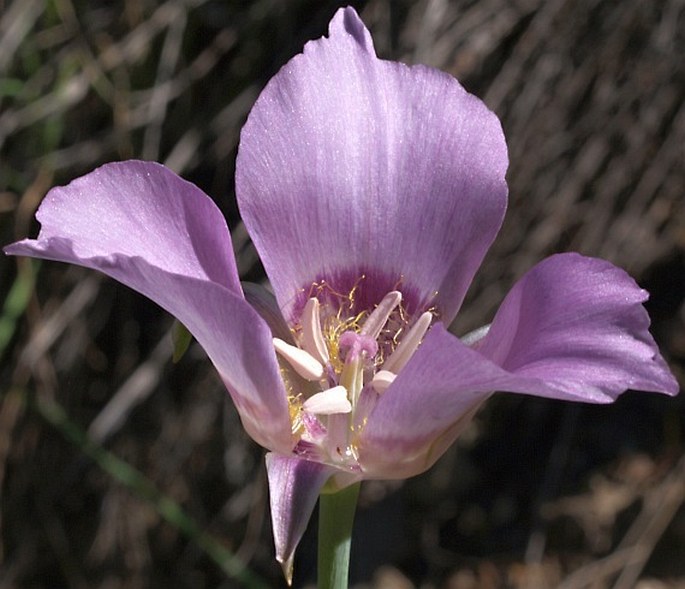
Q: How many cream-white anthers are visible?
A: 6